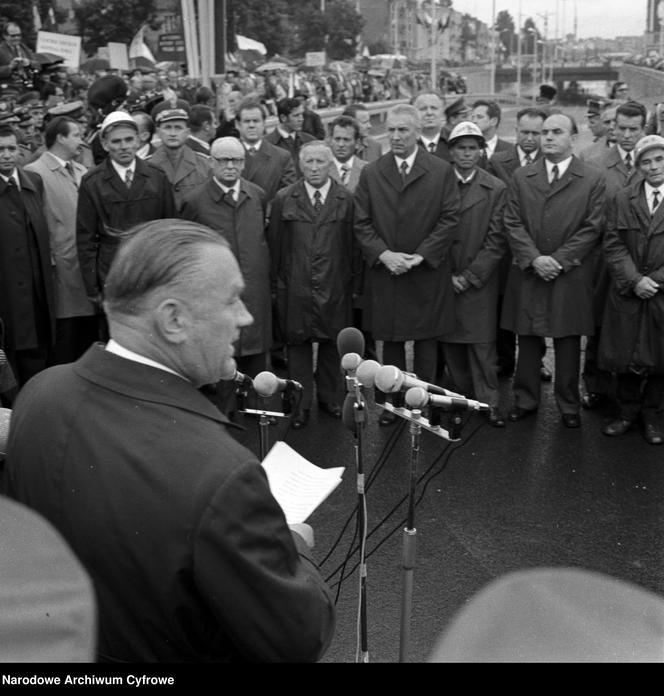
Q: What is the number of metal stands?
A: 3